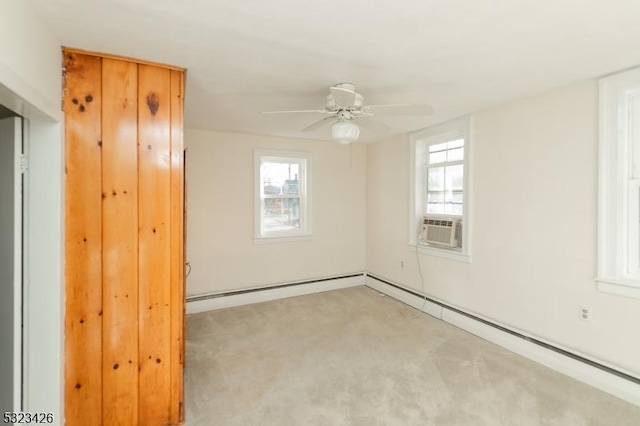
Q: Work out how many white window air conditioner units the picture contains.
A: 1